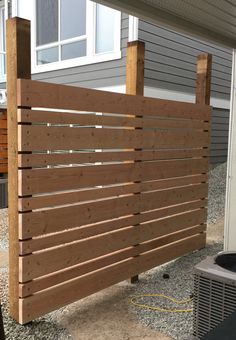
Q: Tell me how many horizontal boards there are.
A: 11